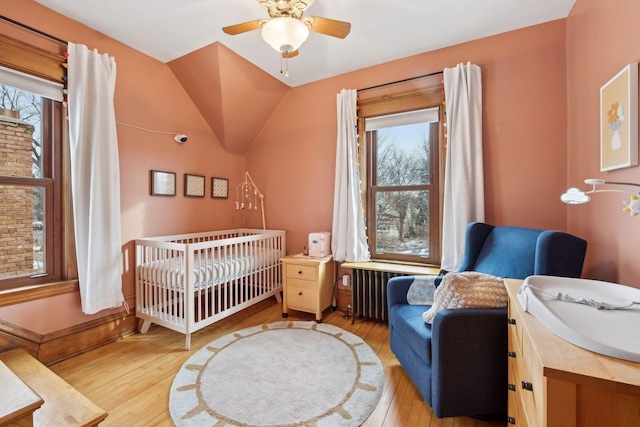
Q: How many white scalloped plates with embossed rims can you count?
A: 0